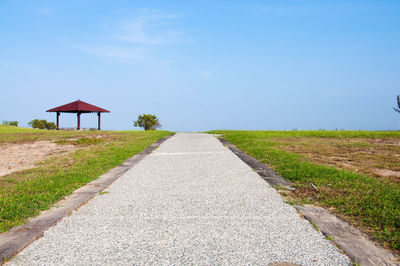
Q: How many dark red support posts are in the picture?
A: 3